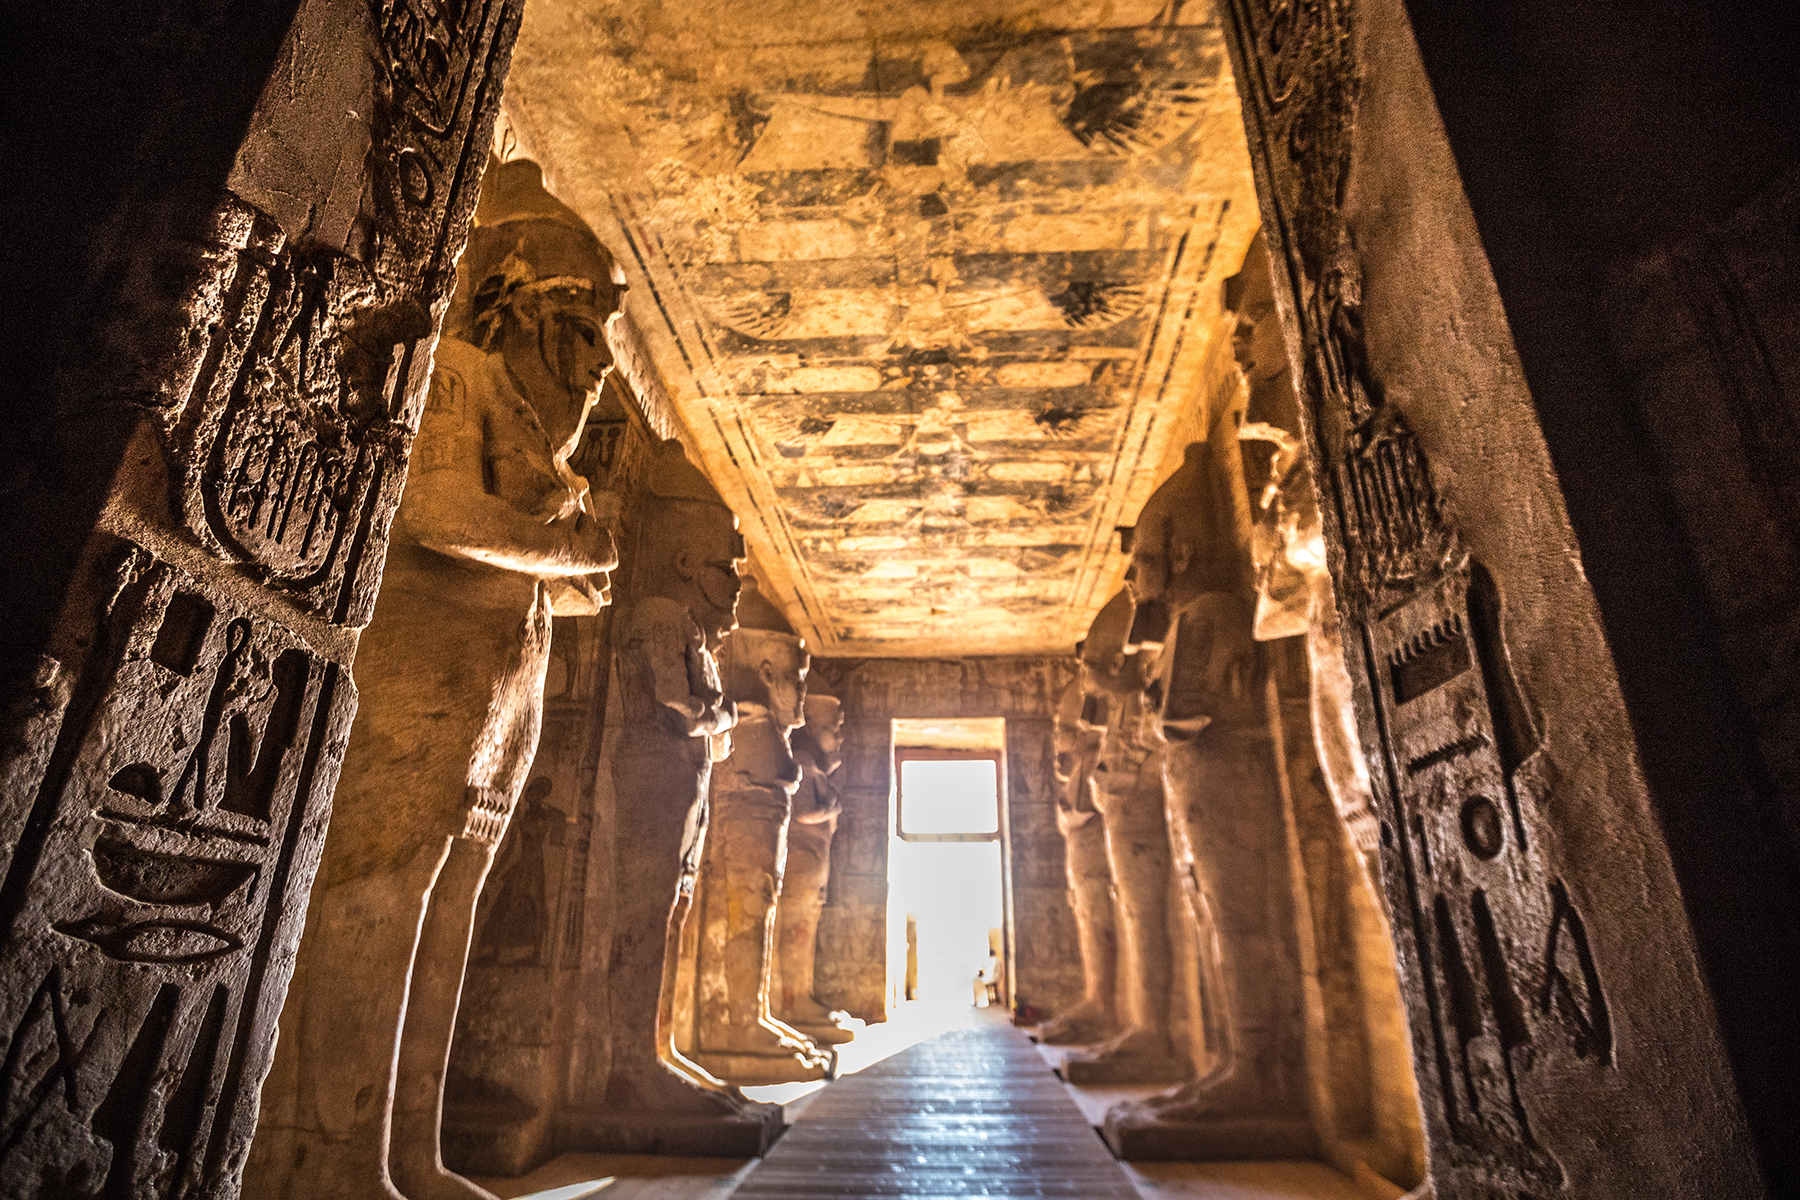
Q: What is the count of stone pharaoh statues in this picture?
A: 8